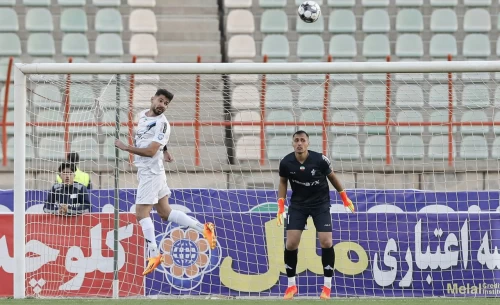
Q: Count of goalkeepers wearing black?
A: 1